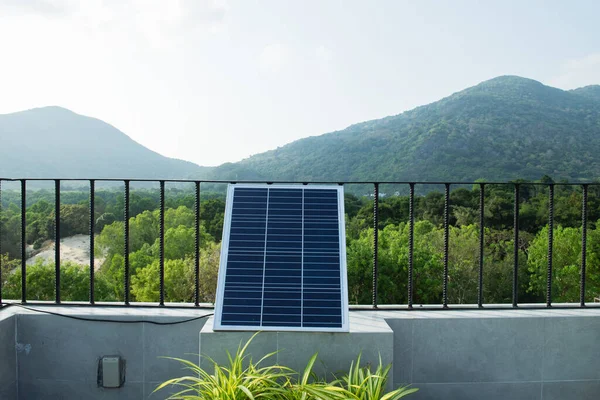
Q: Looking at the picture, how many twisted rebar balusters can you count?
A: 13